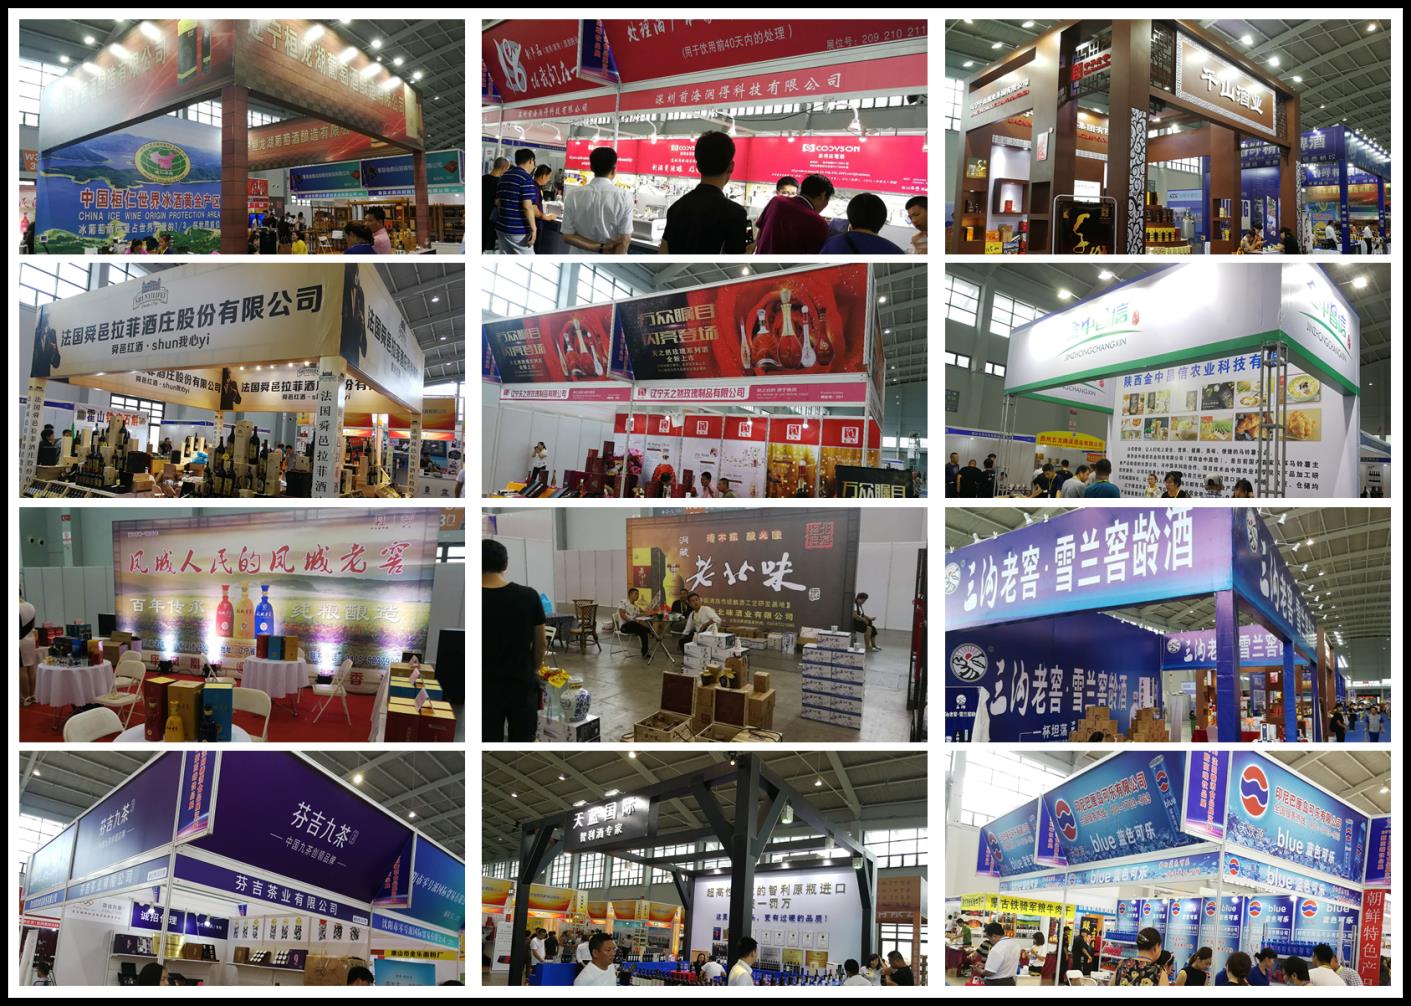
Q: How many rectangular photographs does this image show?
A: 12